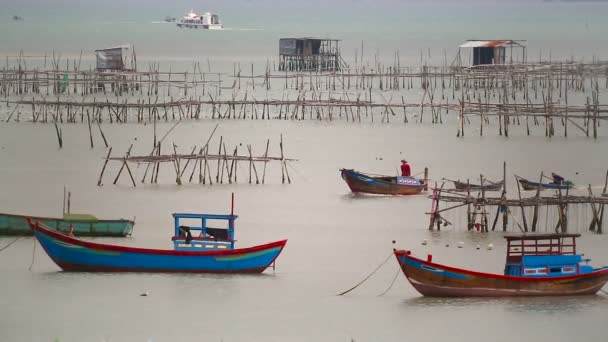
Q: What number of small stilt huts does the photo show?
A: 3